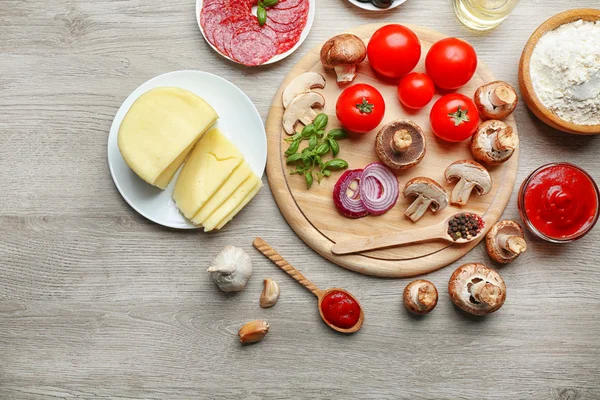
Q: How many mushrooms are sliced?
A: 4